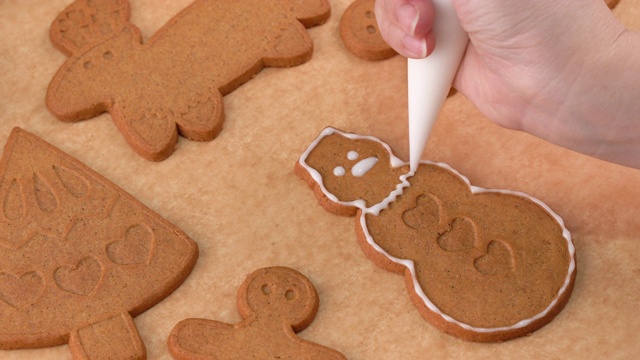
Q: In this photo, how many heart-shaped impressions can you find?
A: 6